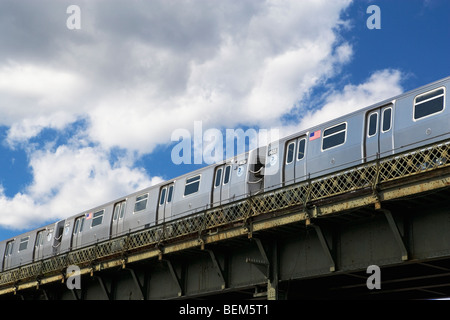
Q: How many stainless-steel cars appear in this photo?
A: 3